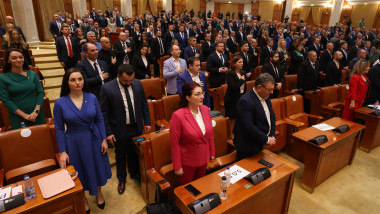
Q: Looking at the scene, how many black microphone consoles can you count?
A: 6